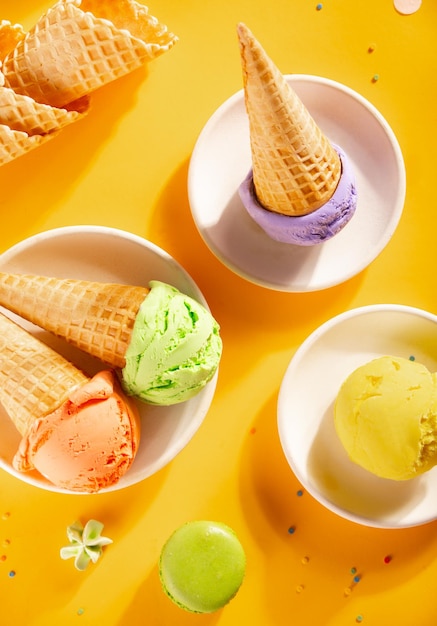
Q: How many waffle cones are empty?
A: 3